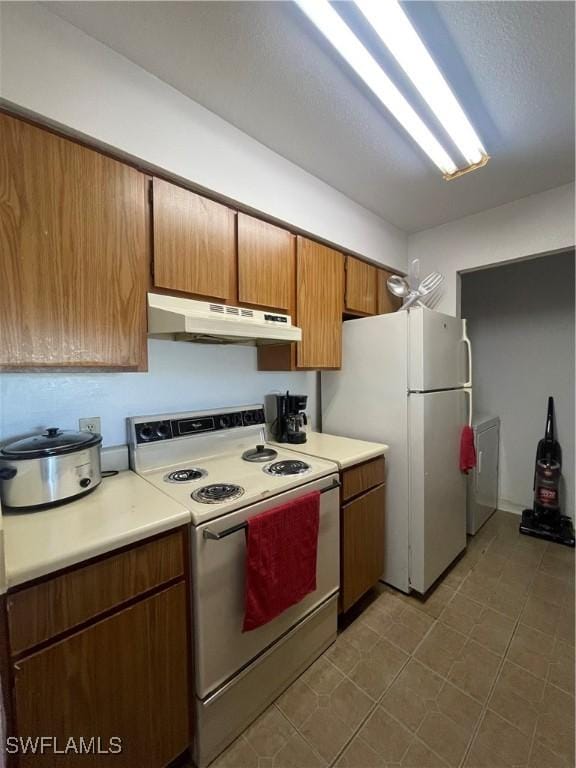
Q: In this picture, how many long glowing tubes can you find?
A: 2